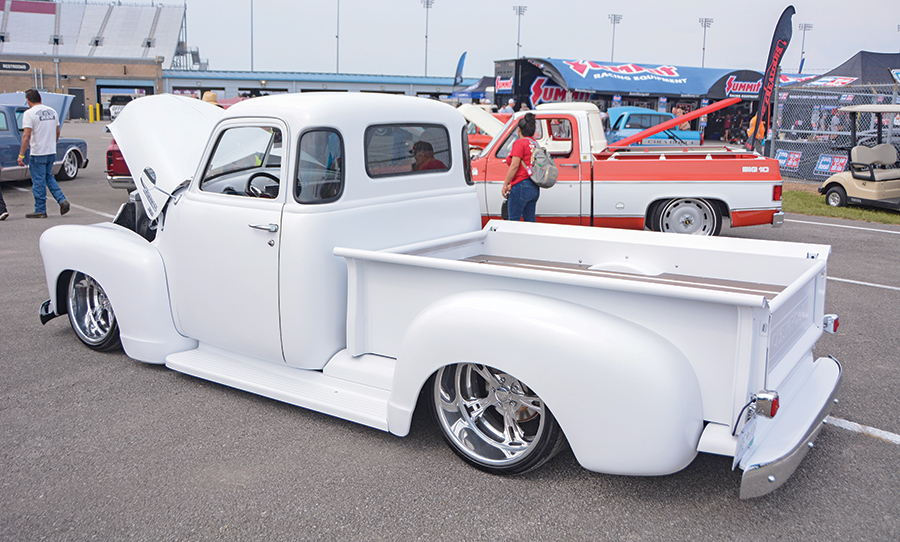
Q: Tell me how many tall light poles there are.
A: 7